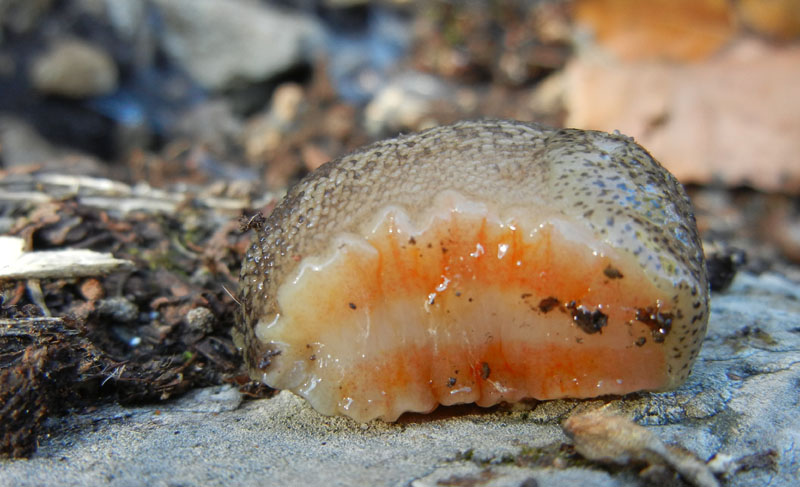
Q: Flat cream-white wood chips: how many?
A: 1